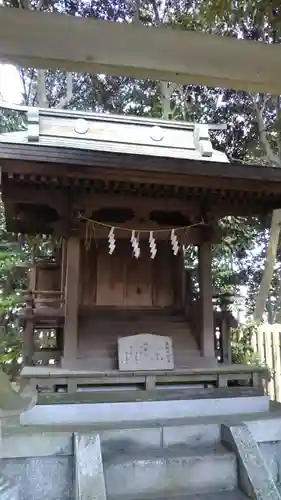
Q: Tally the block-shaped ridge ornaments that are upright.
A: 2